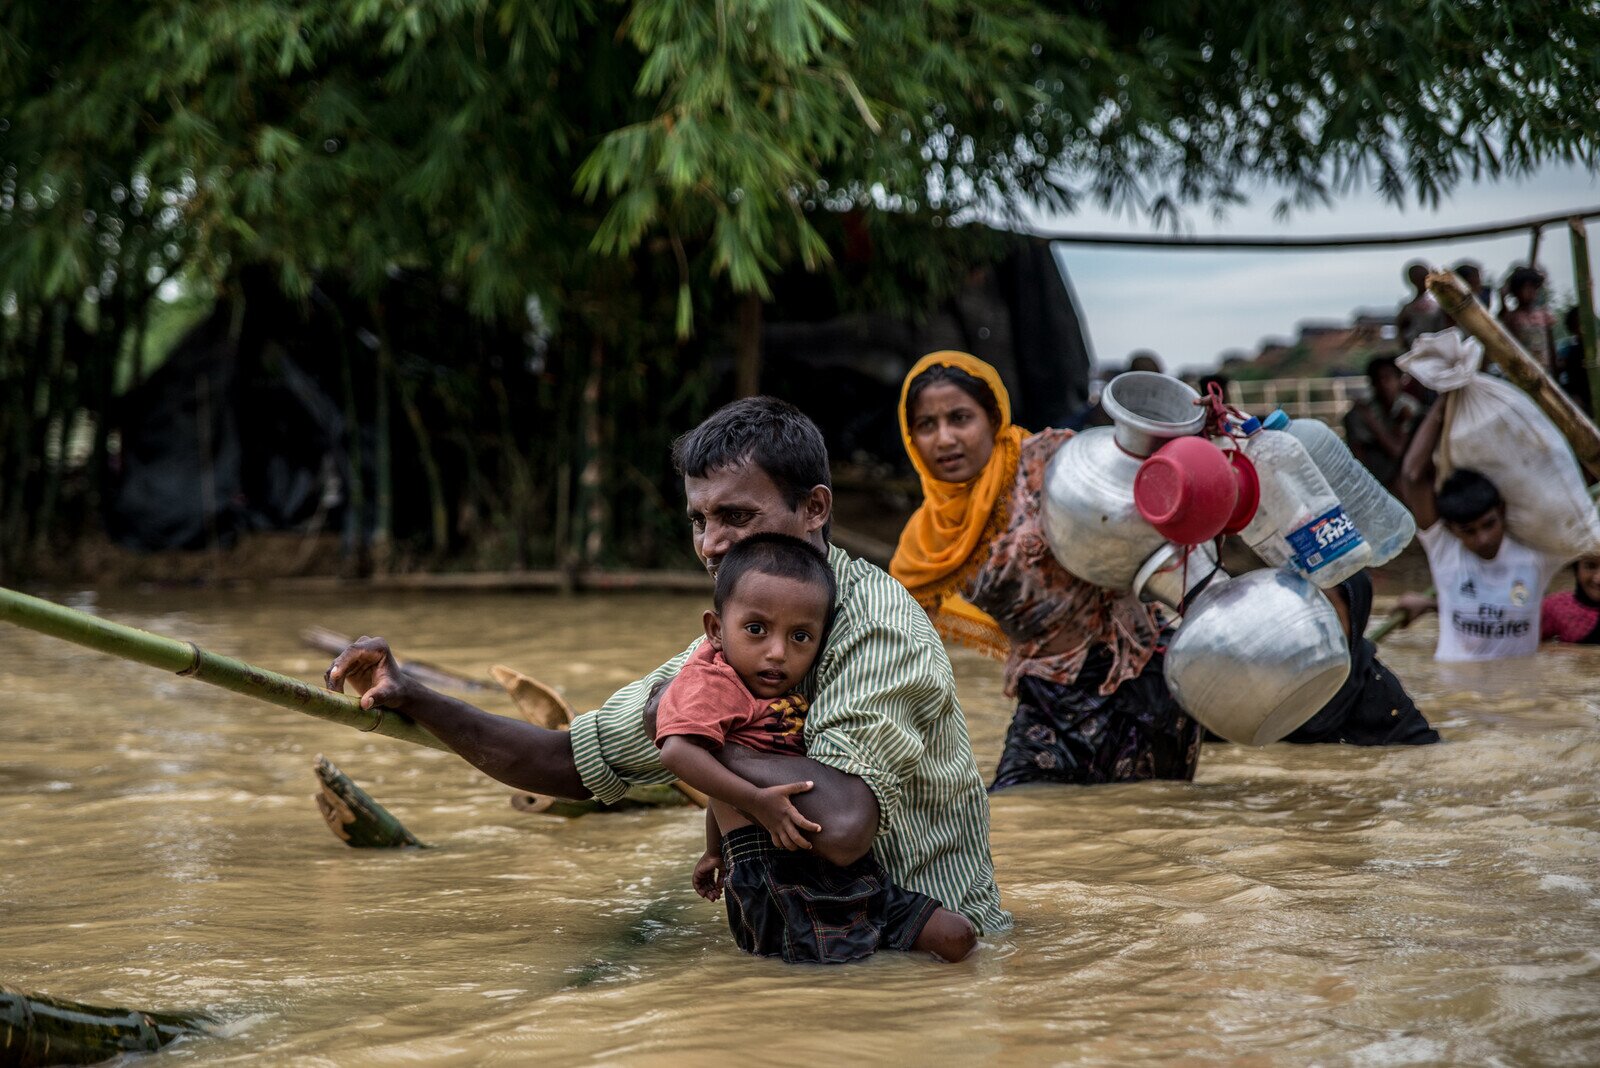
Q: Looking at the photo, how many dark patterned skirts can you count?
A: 1